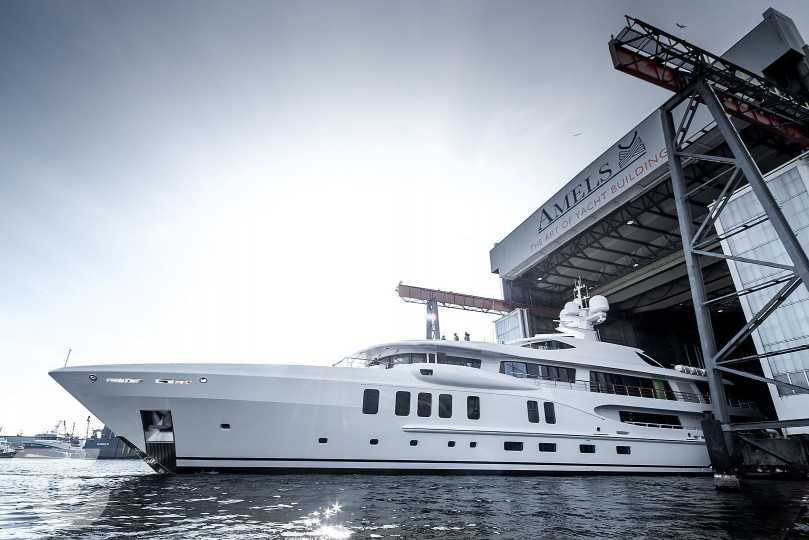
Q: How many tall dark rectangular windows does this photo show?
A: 7